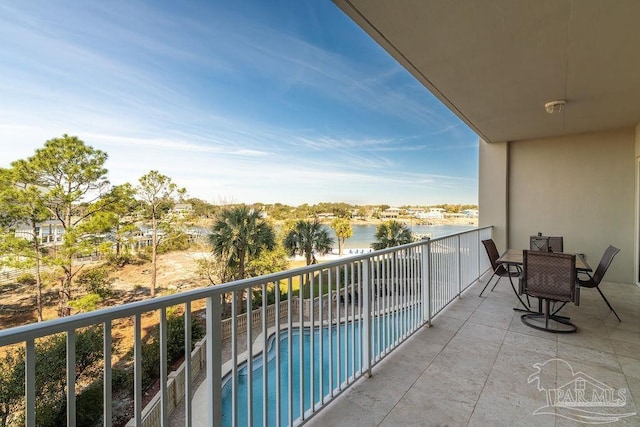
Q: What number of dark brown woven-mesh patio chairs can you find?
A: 4